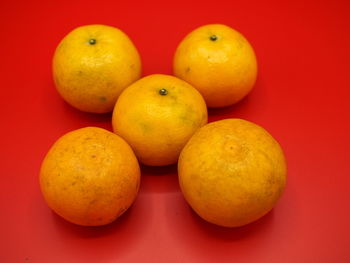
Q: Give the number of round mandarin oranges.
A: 5